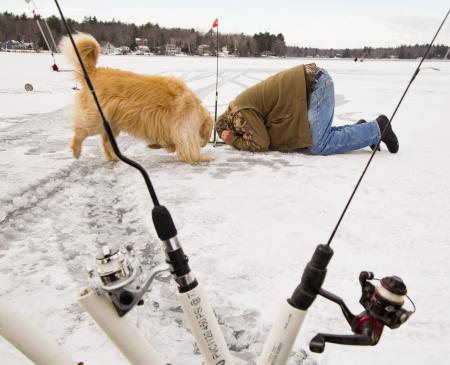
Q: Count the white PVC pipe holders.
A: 4